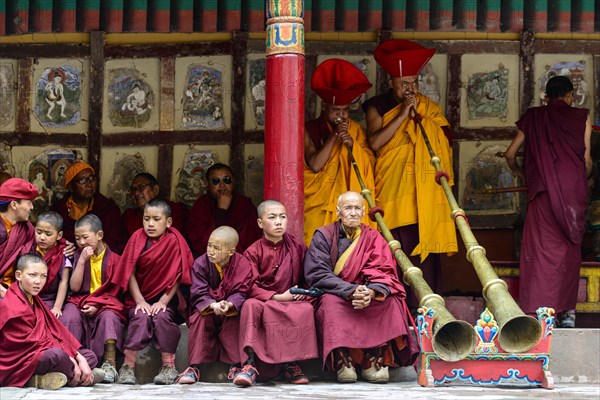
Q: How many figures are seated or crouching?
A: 11